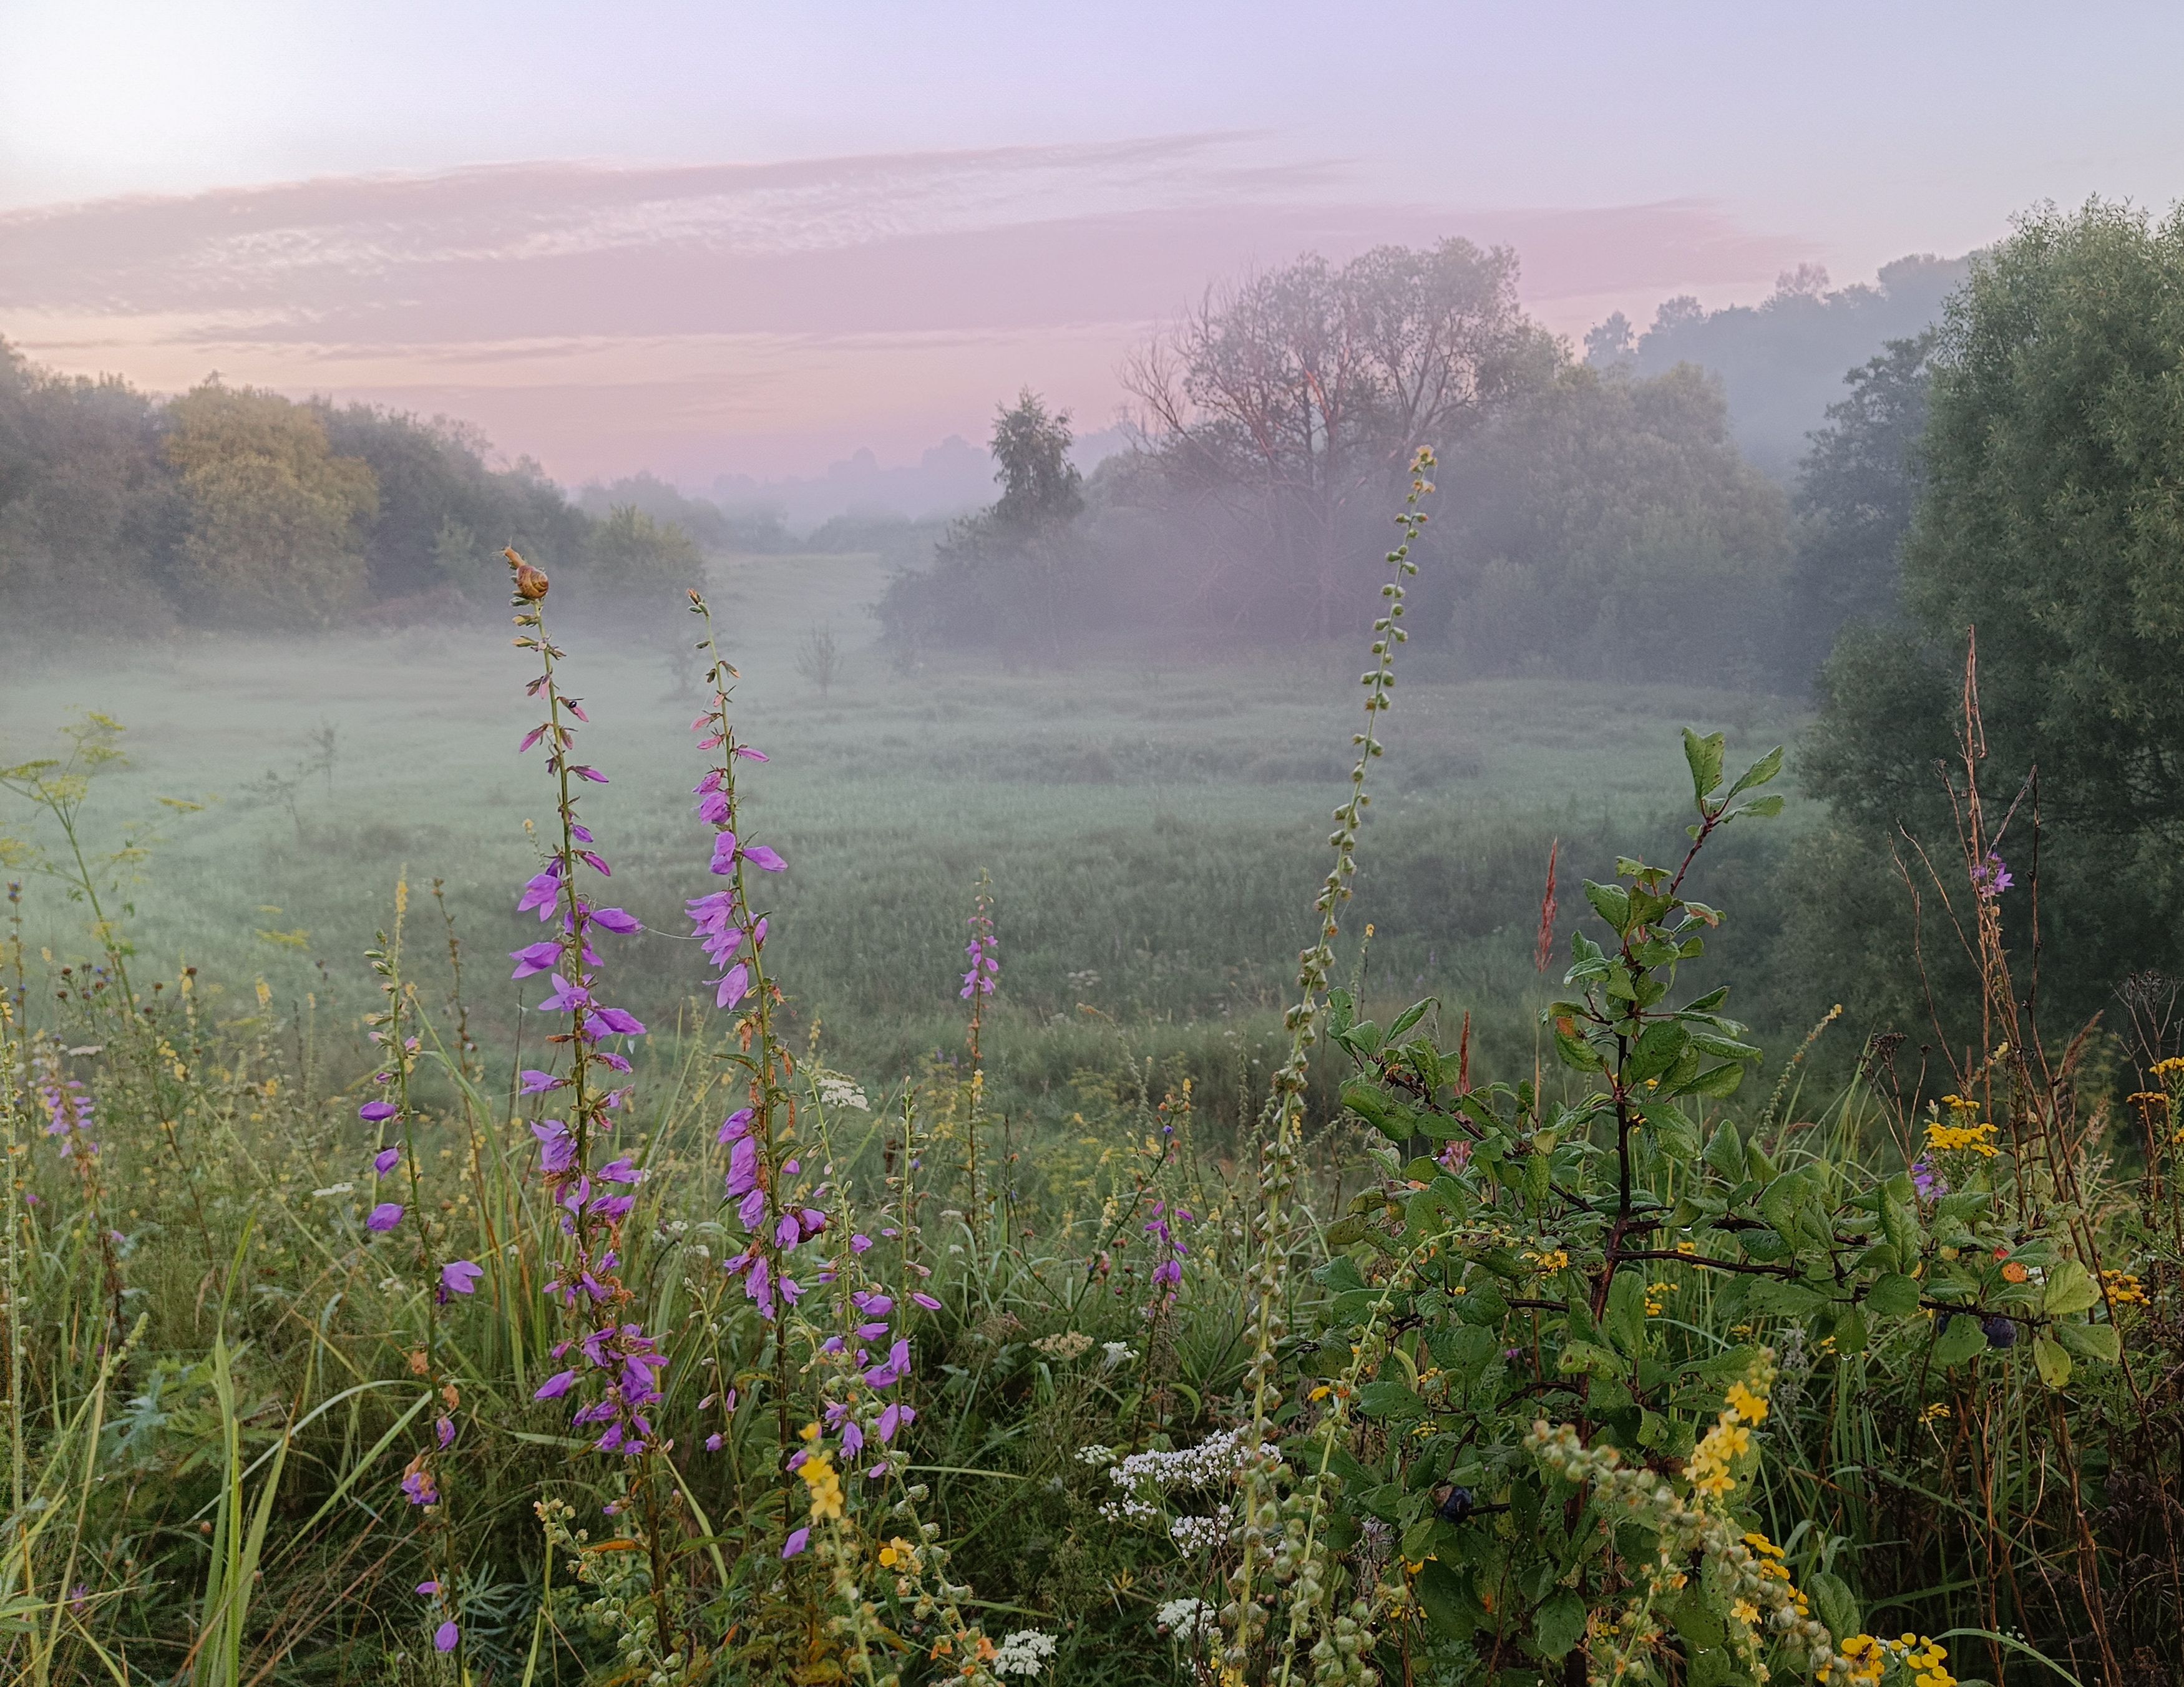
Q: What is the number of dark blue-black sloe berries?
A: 3